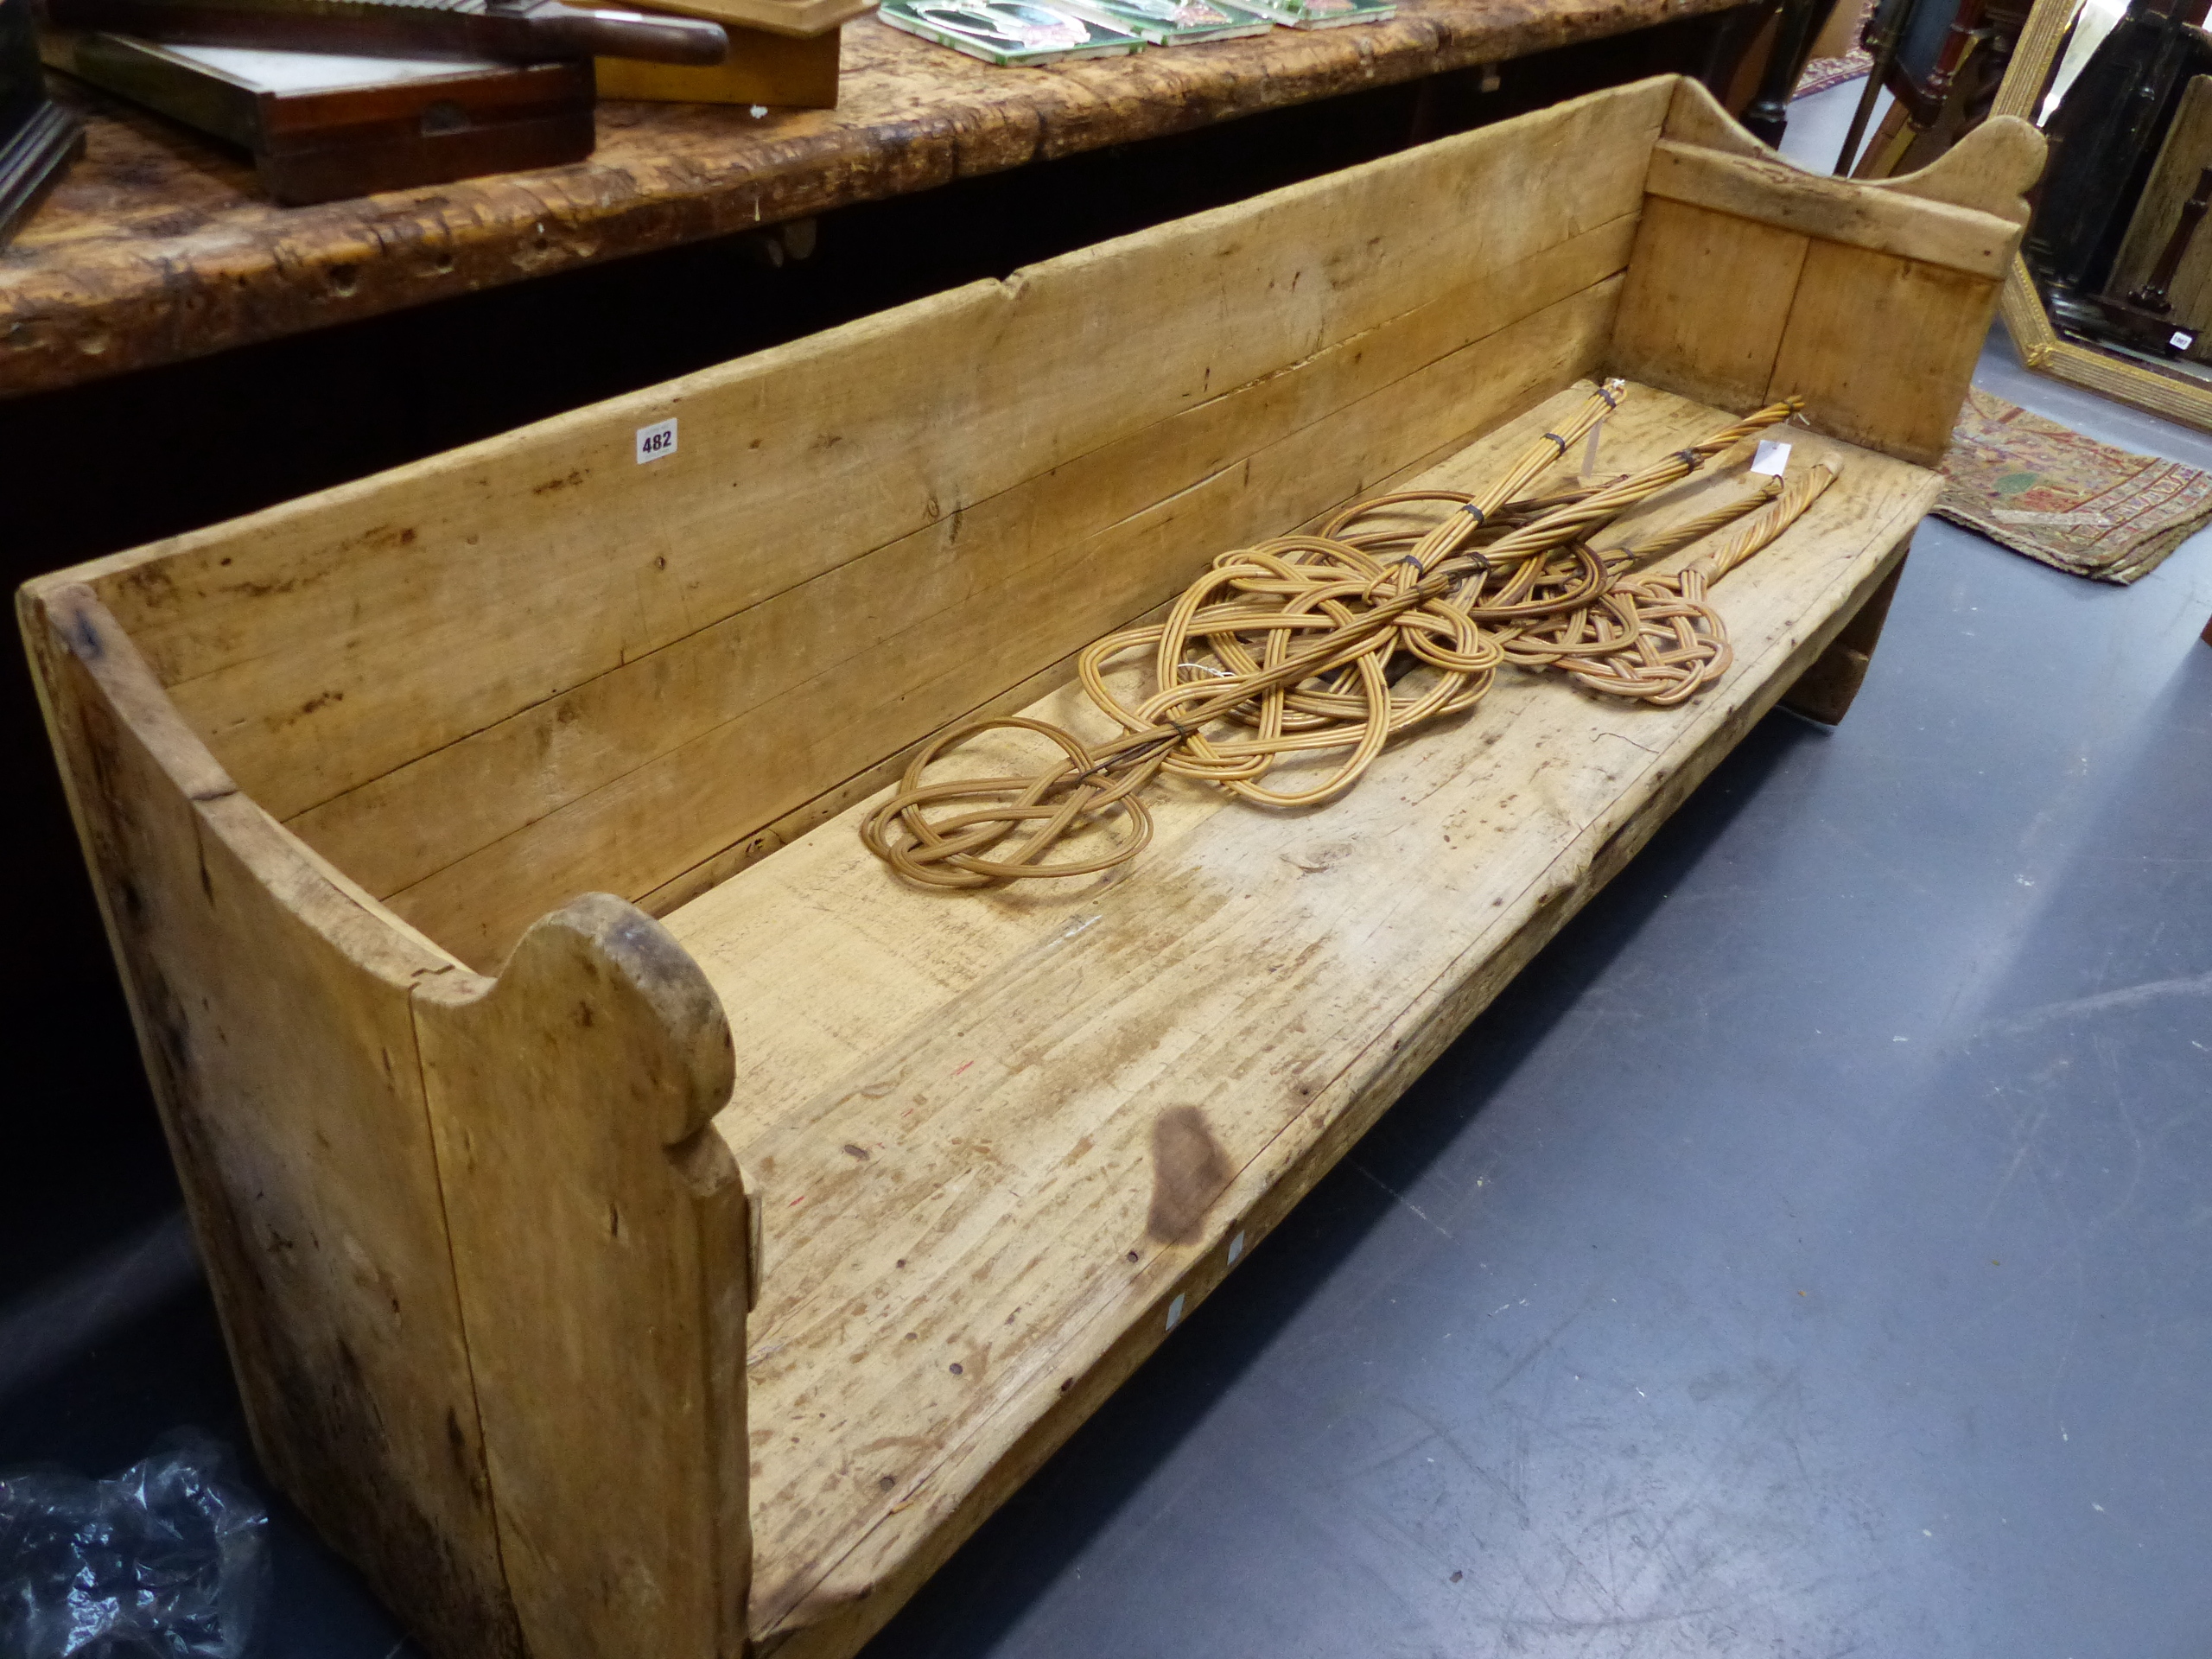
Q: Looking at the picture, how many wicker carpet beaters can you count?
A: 6